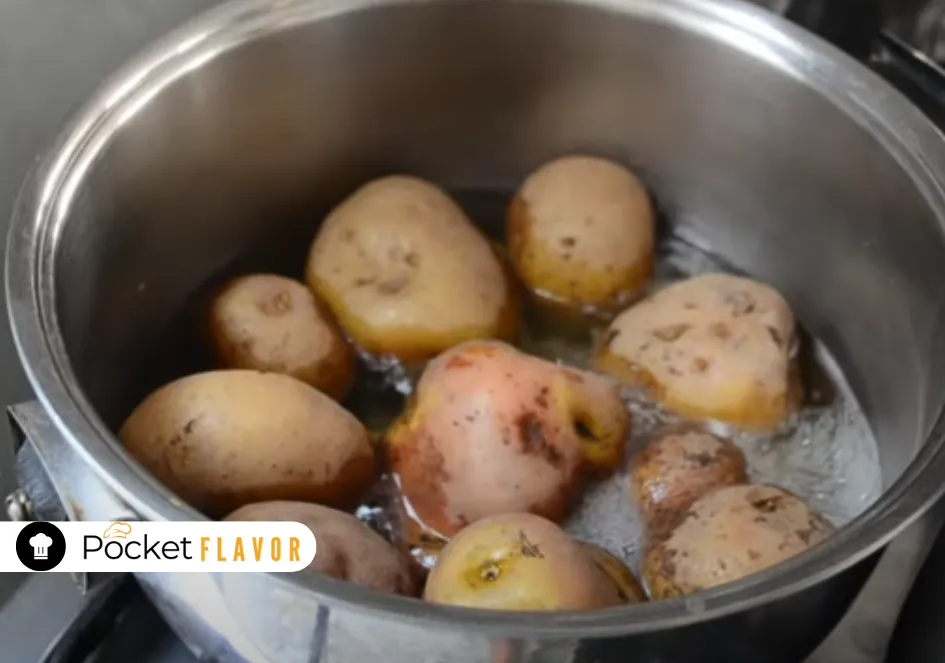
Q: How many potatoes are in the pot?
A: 10